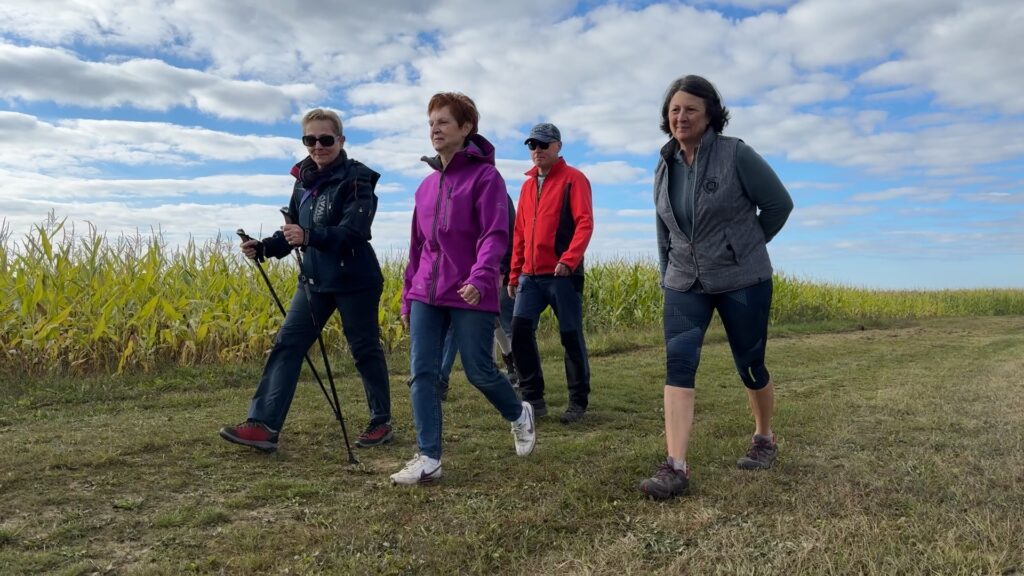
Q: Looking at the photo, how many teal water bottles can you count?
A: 0